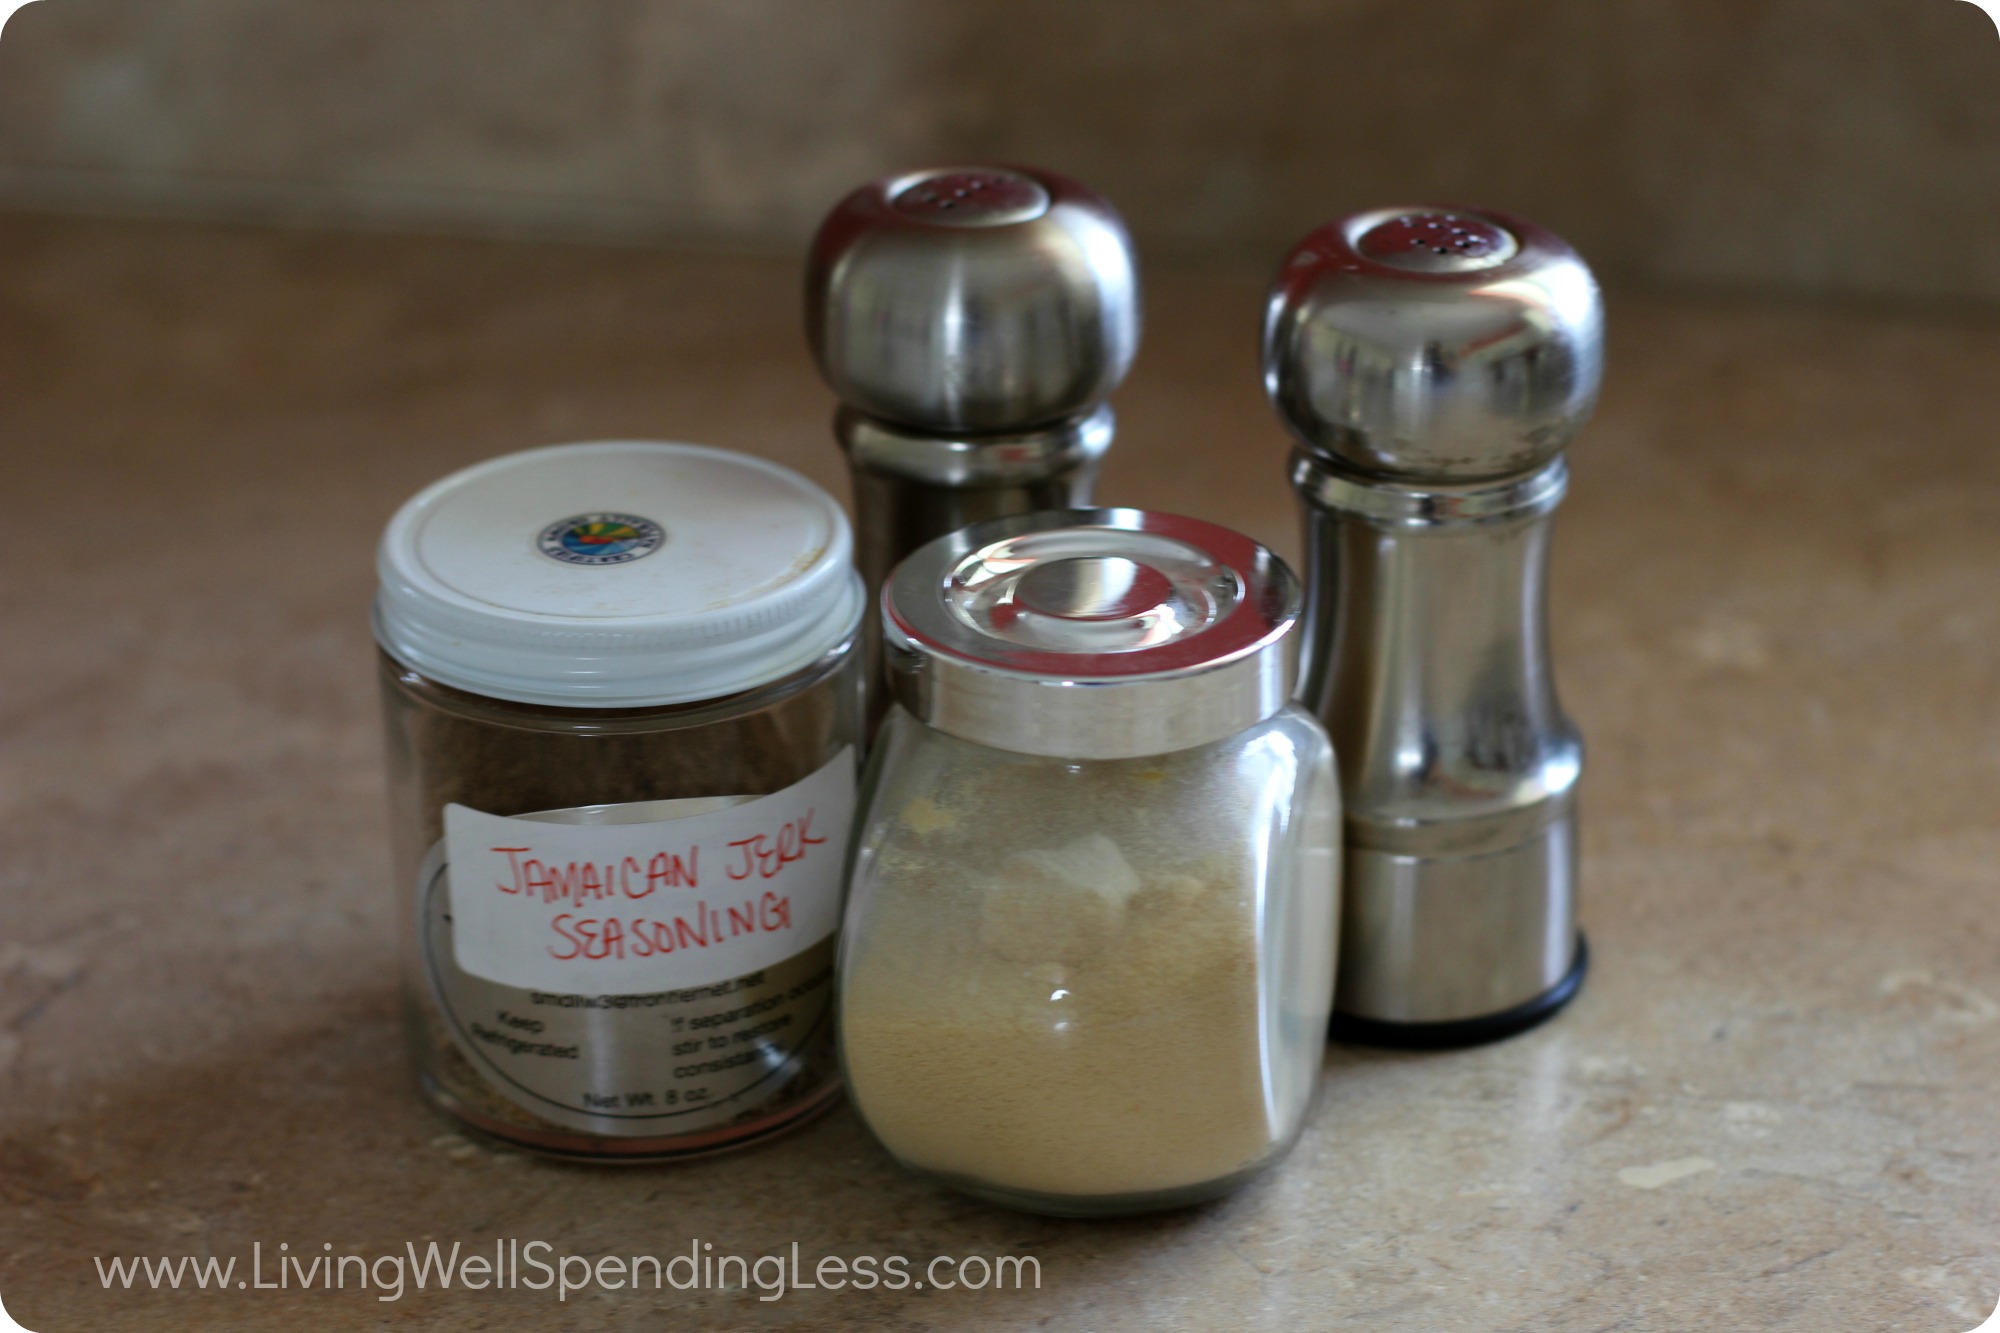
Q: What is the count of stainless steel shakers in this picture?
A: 2